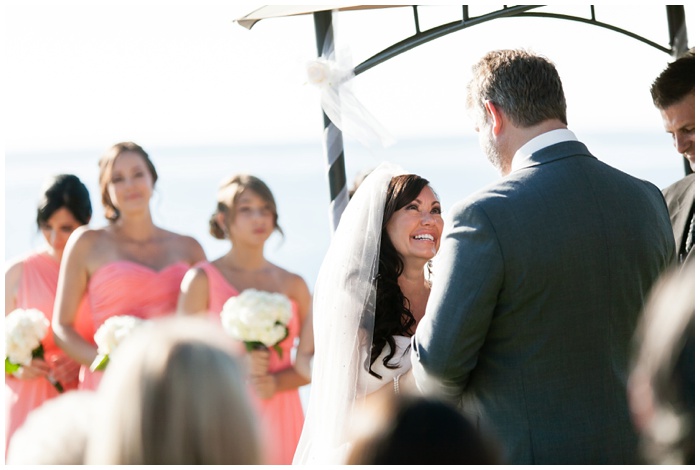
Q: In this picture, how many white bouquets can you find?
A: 3